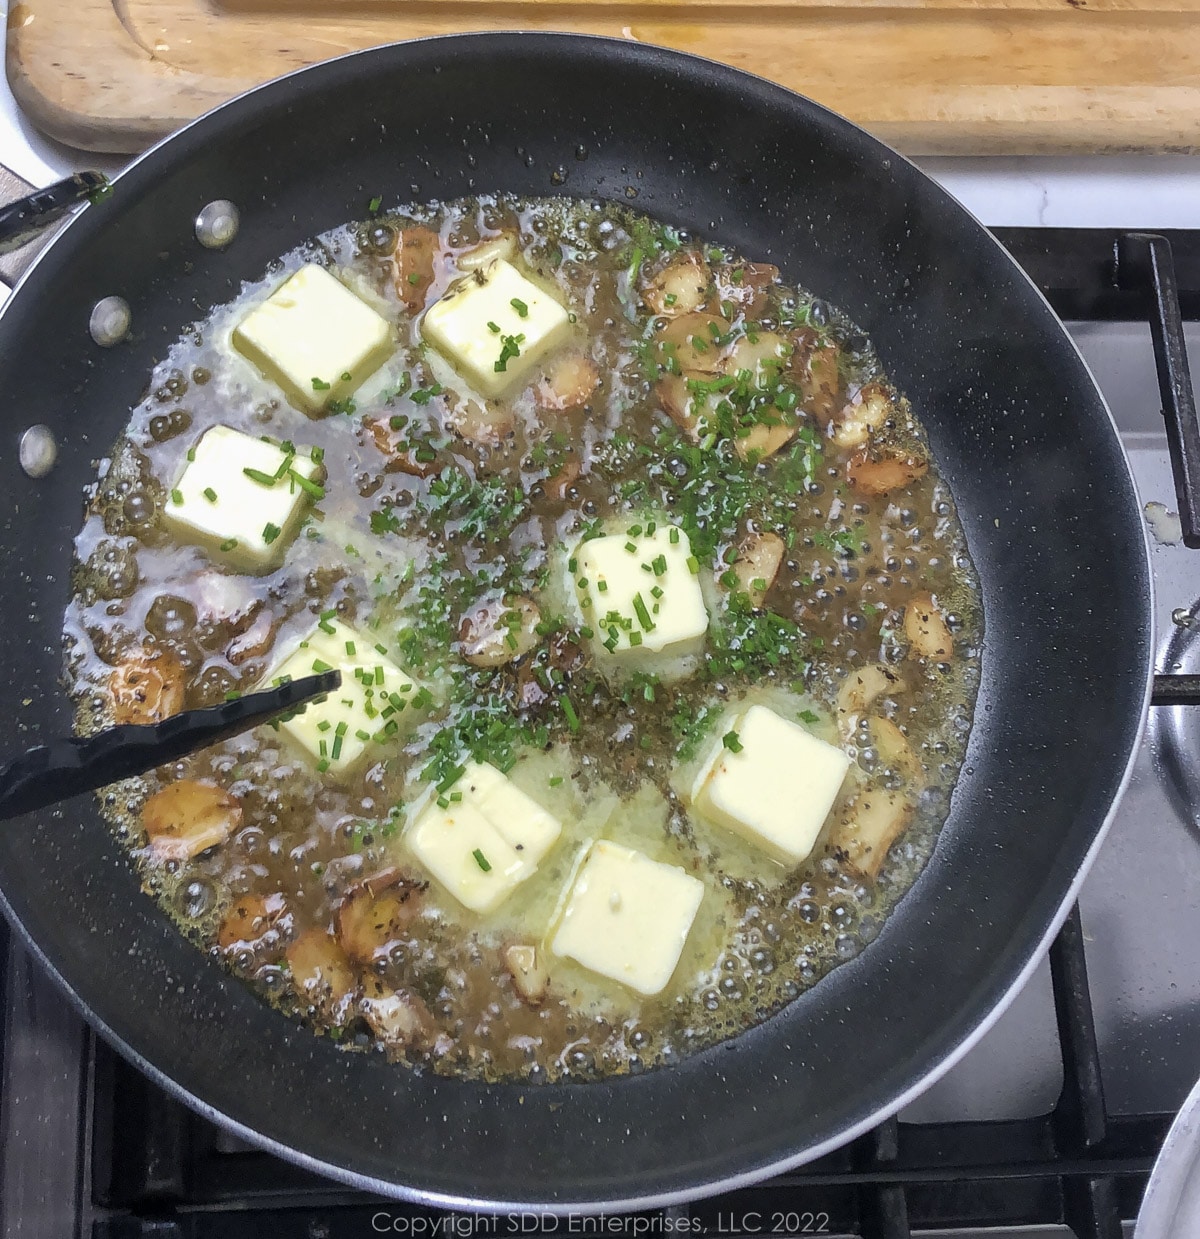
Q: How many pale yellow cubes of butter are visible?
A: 8